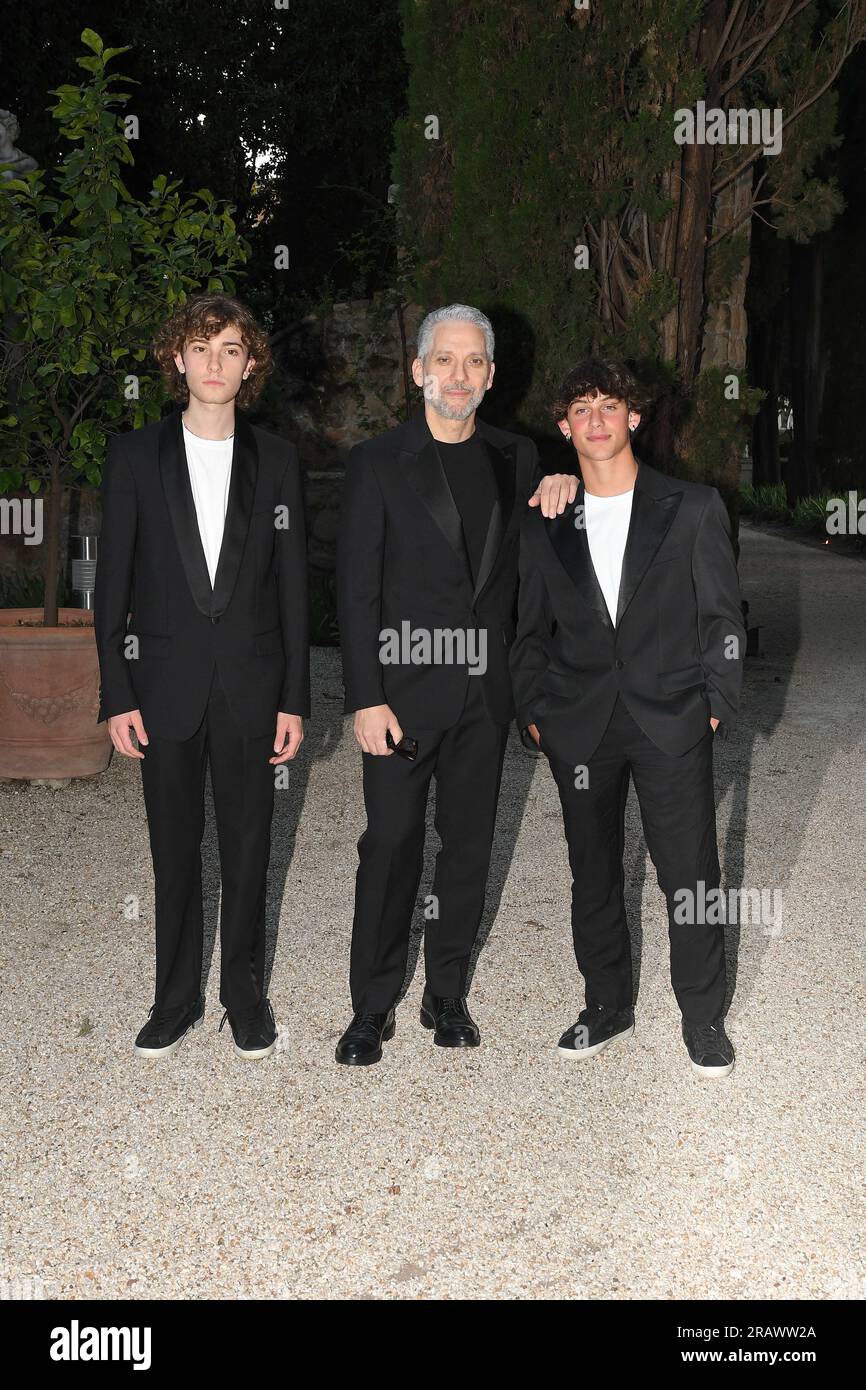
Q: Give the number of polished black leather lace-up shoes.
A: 2